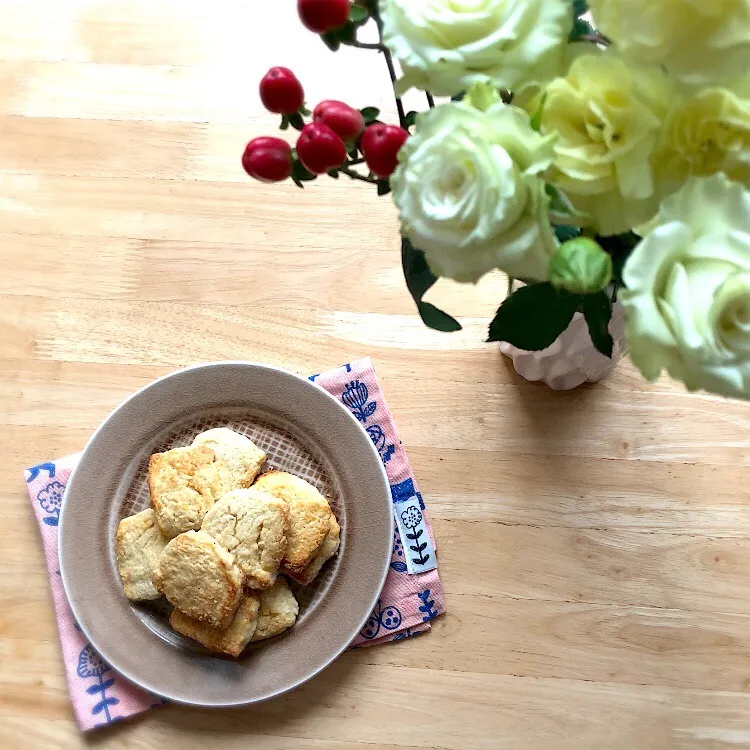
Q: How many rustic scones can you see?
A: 9